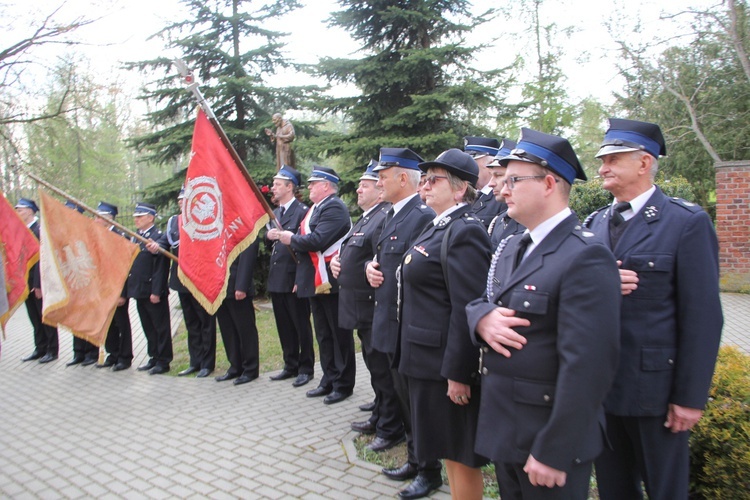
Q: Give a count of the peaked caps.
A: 13